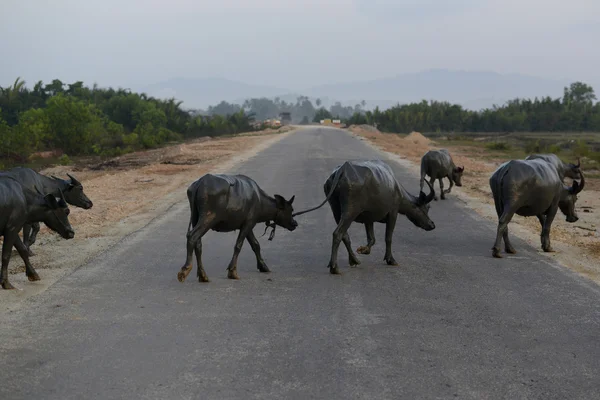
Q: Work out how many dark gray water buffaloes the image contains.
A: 7